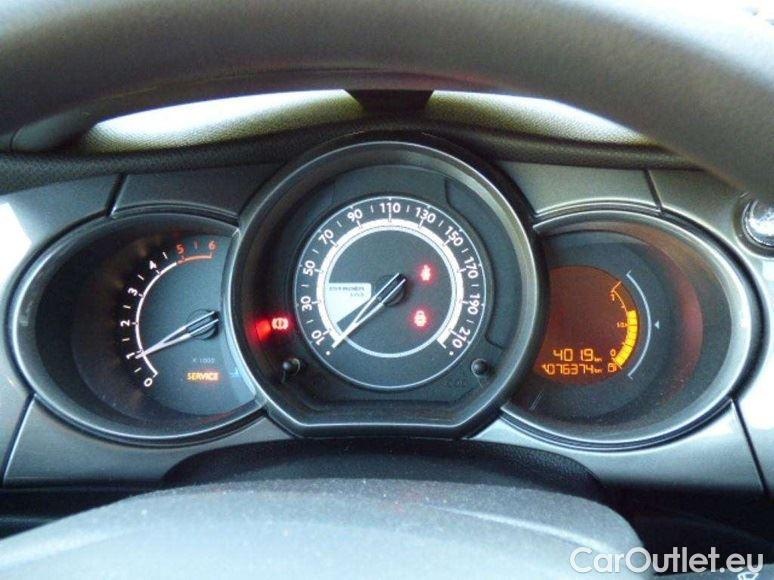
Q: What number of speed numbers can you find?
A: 11